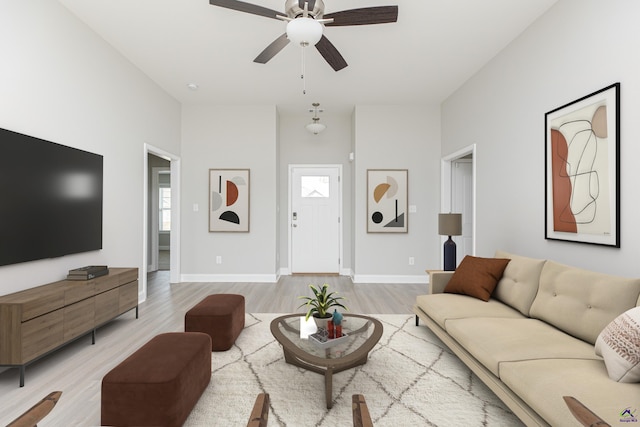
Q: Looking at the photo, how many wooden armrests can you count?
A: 4